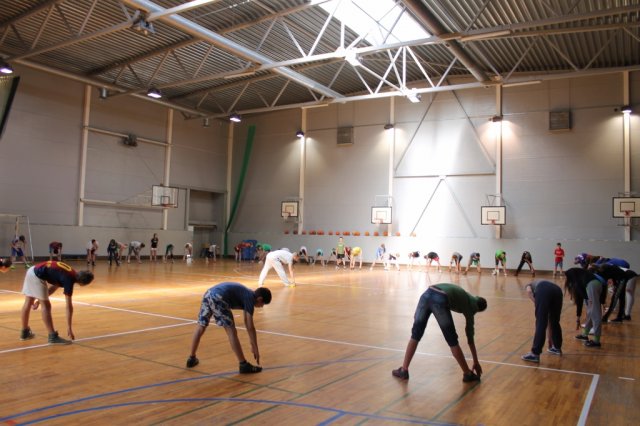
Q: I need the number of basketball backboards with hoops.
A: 5